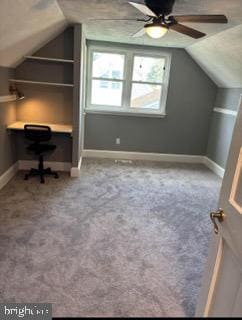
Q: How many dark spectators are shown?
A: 0